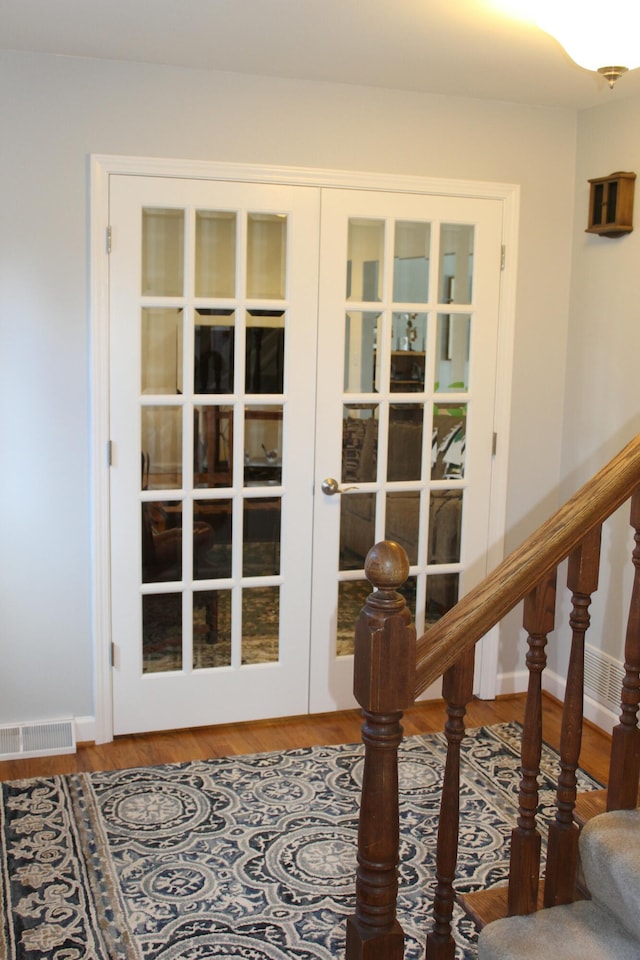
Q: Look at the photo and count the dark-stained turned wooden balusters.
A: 4